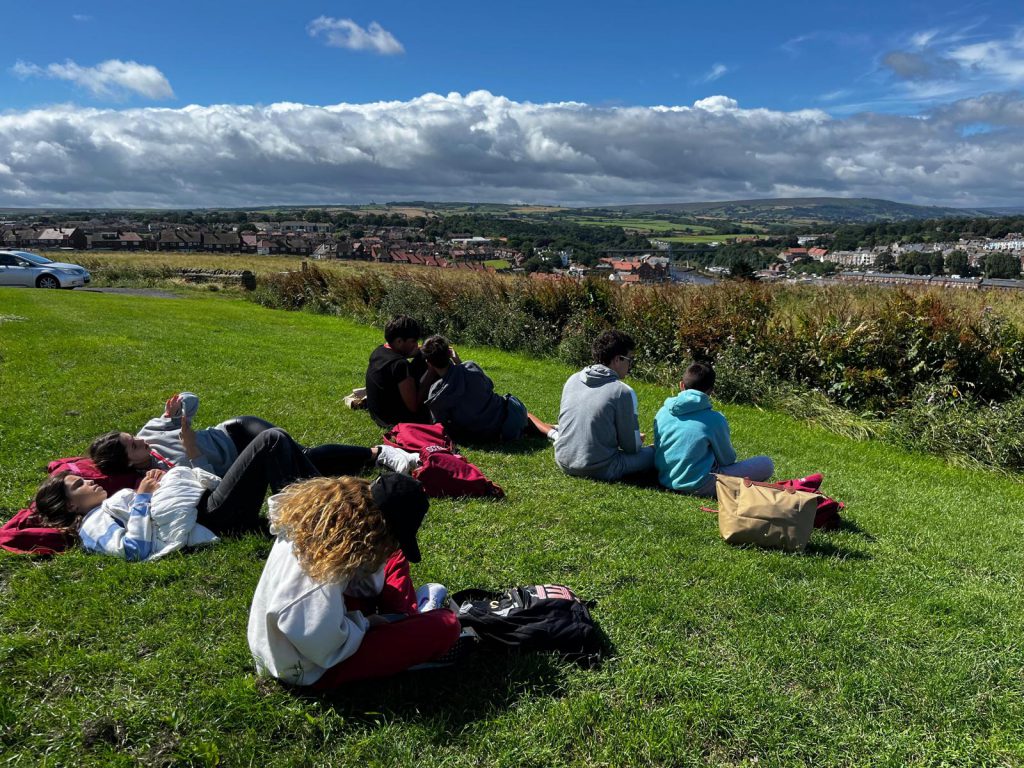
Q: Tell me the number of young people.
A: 7